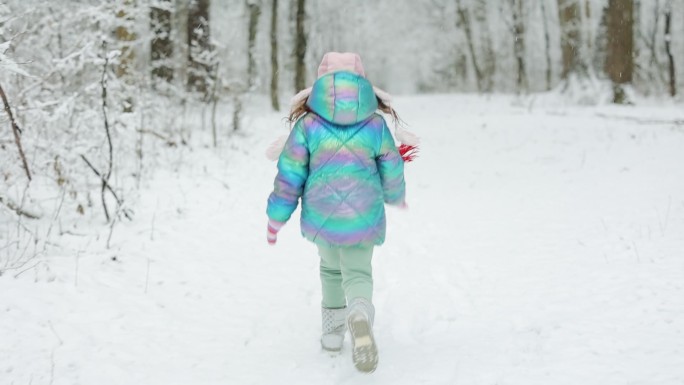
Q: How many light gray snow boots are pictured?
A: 2